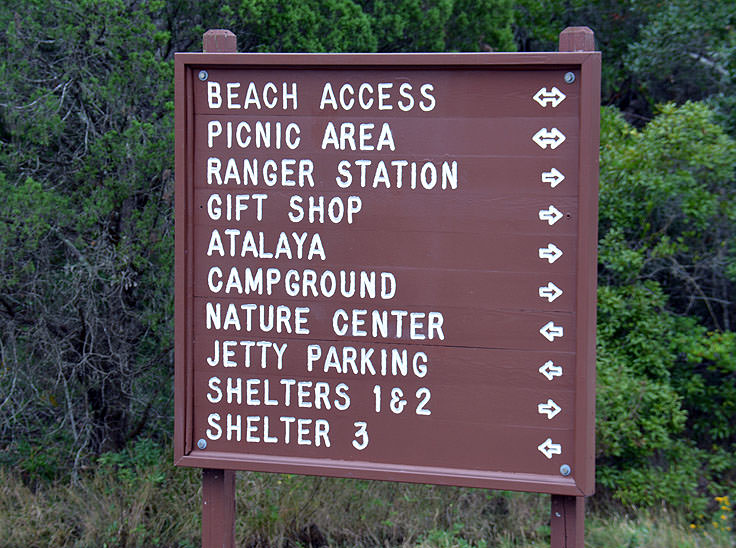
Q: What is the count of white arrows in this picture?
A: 10